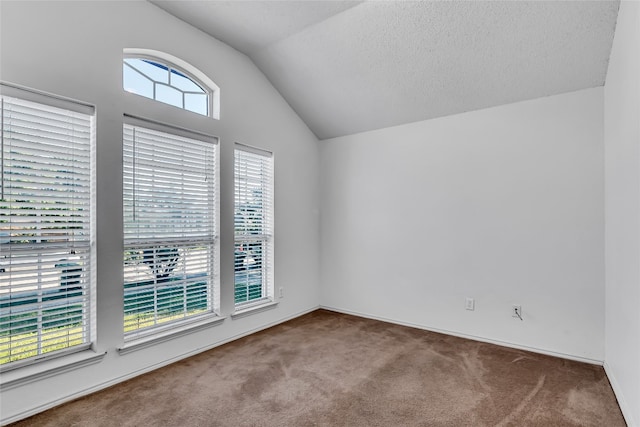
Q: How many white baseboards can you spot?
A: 3